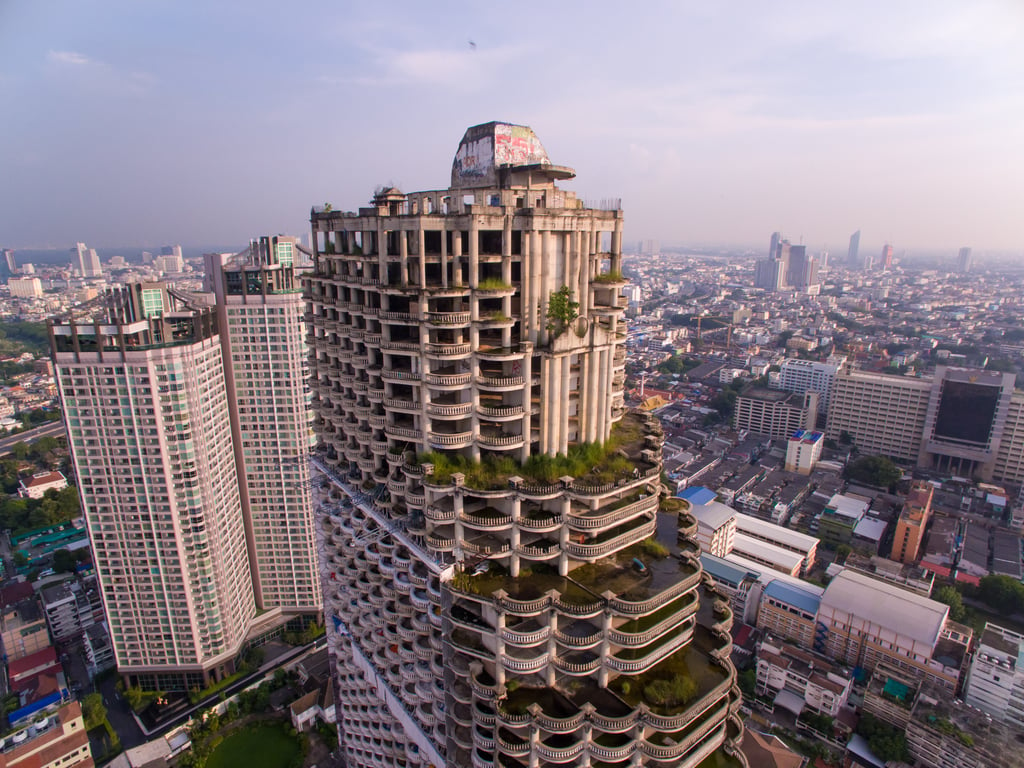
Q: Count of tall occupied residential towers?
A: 2